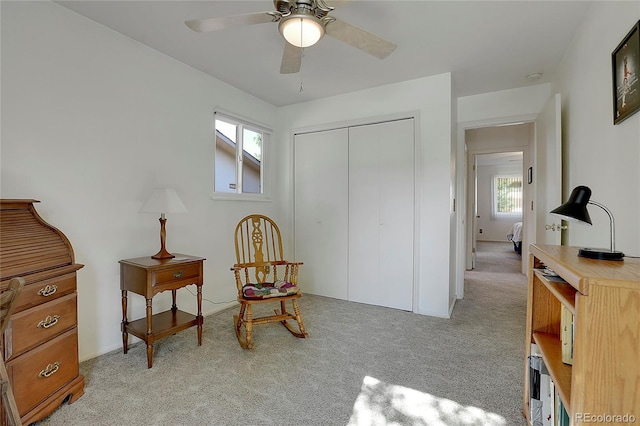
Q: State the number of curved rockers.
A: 2